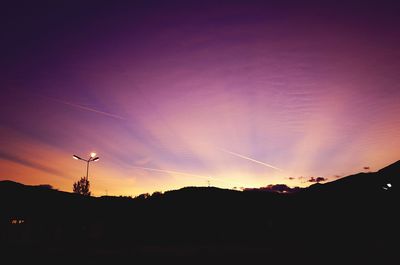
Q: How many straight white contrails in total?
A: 3